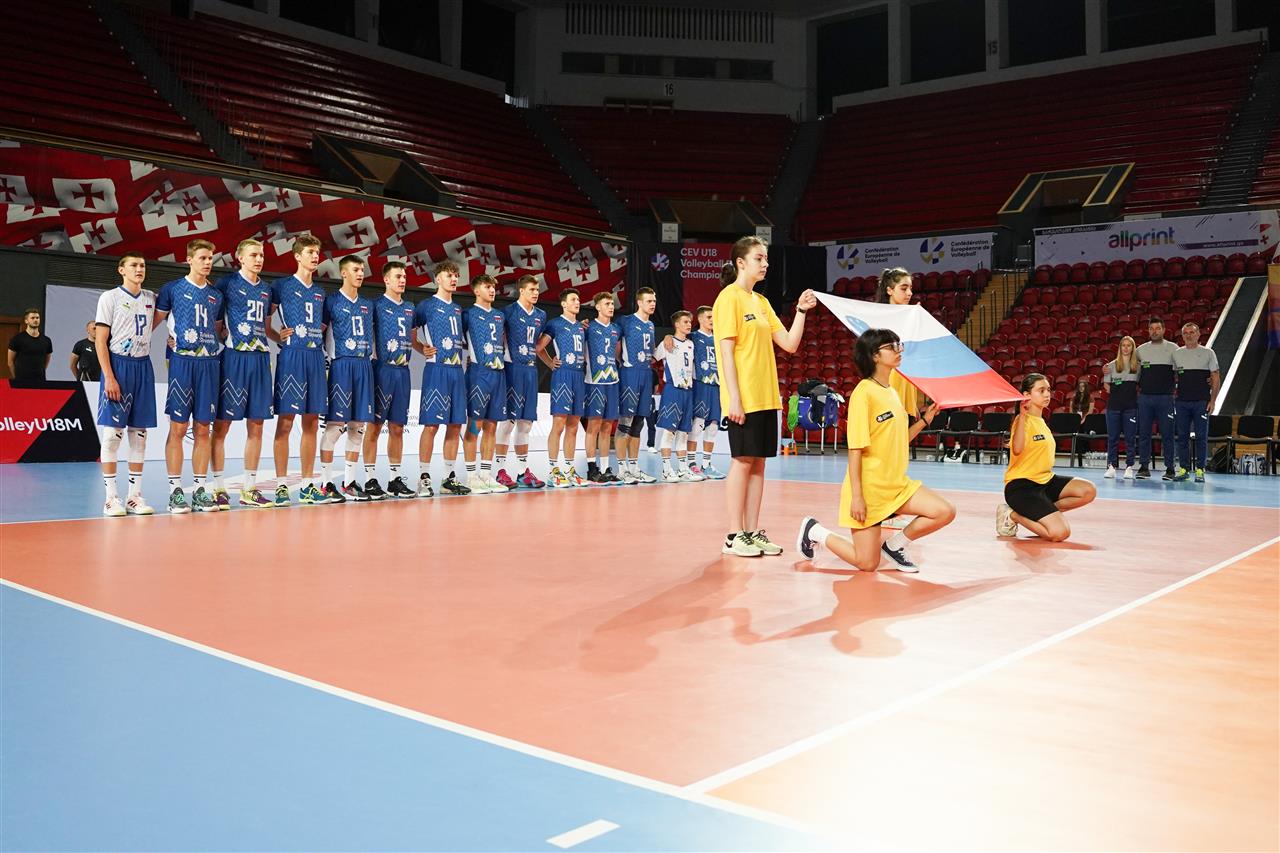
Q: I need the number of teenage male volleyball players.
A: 14